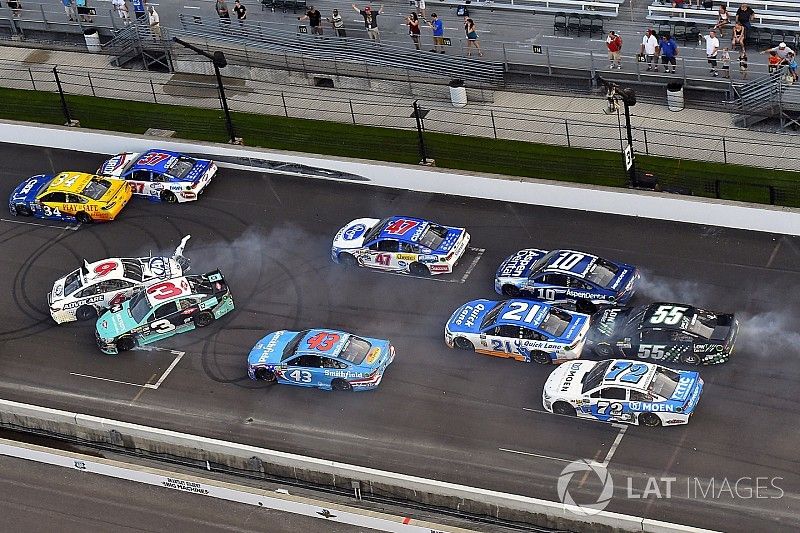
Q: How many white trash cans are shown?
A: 3